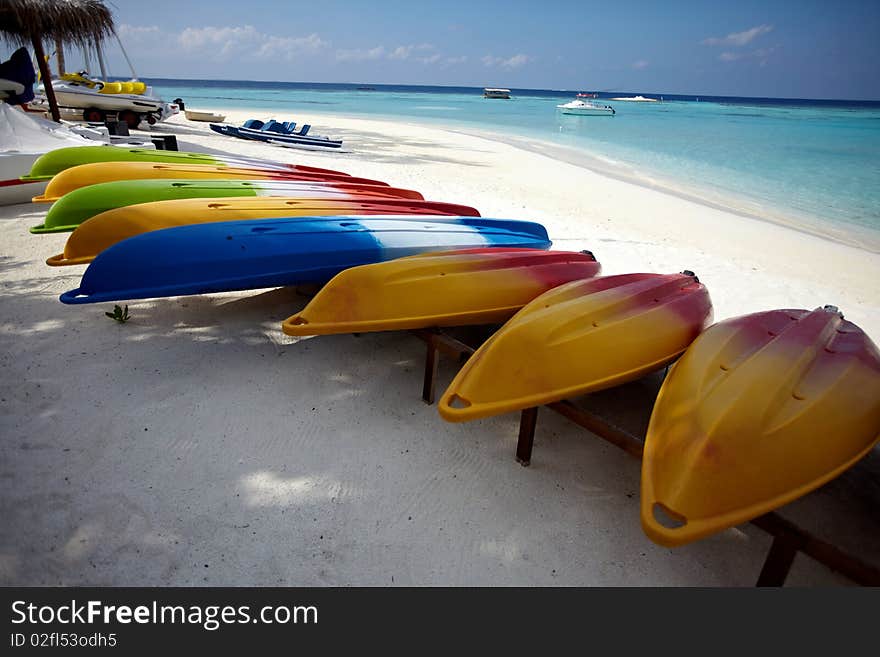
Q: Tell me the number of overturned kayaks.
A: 8